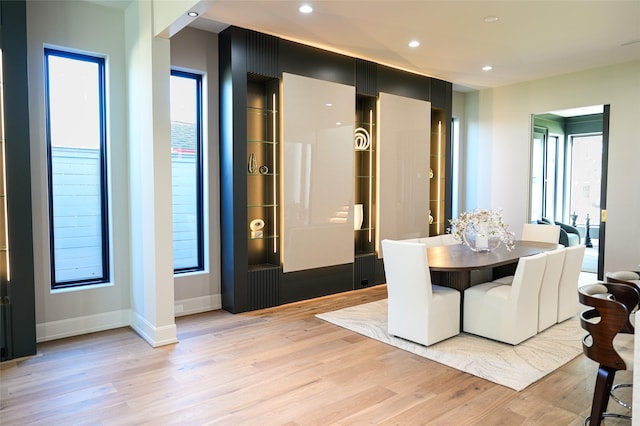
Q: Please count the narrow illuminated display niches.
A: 3